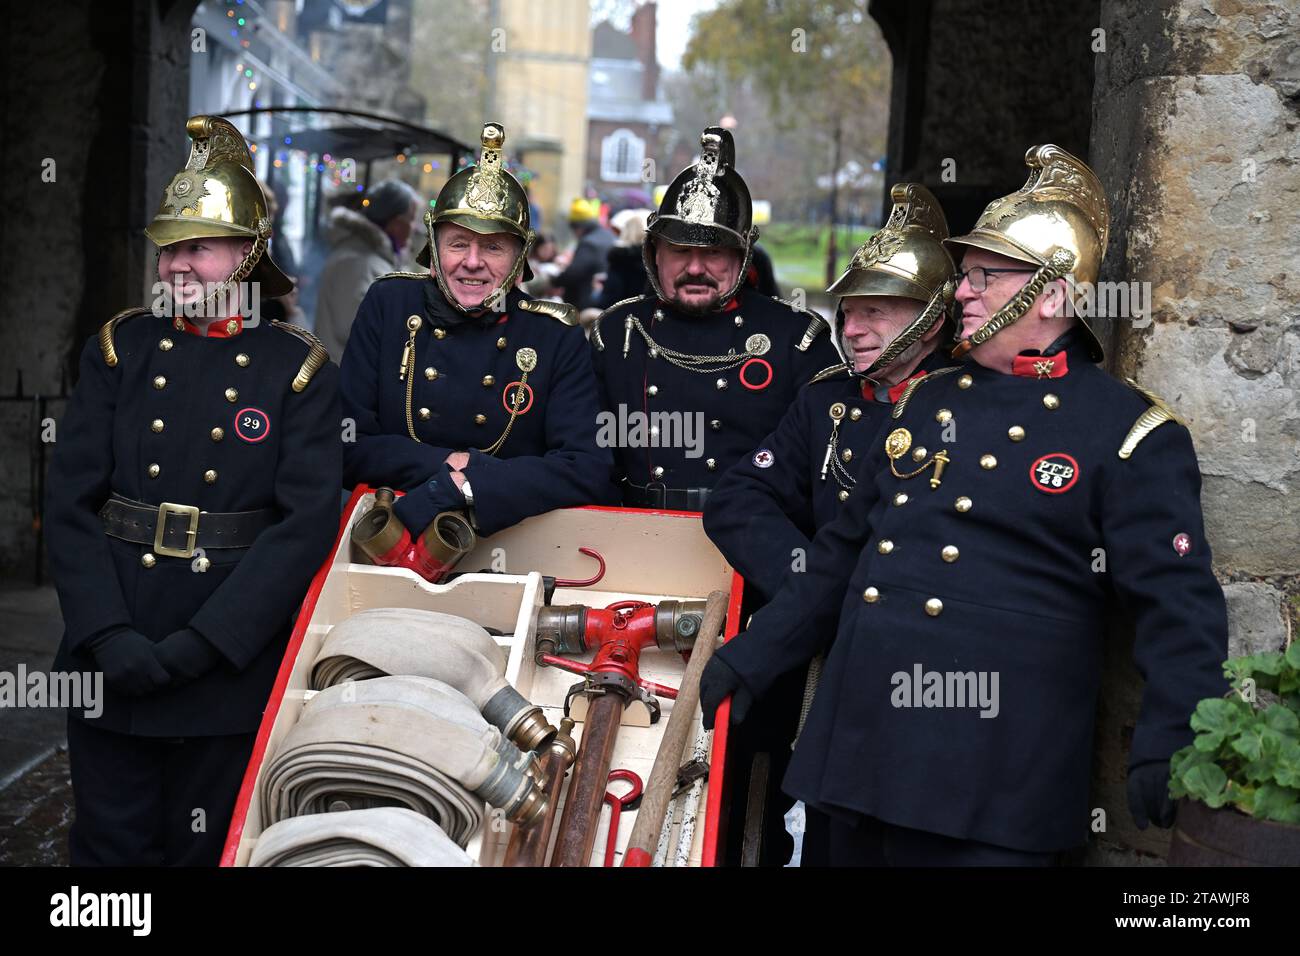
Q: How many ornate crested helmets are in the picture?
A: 5